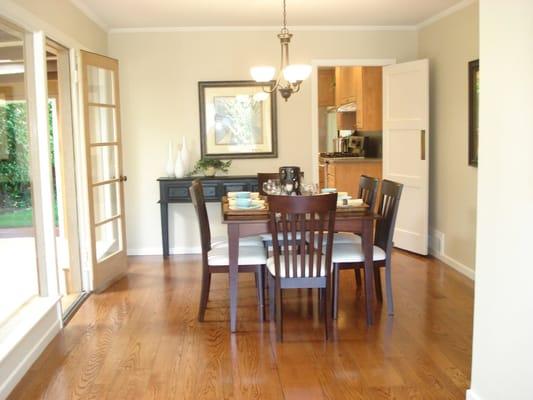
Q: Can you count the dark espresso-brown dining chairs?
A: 6